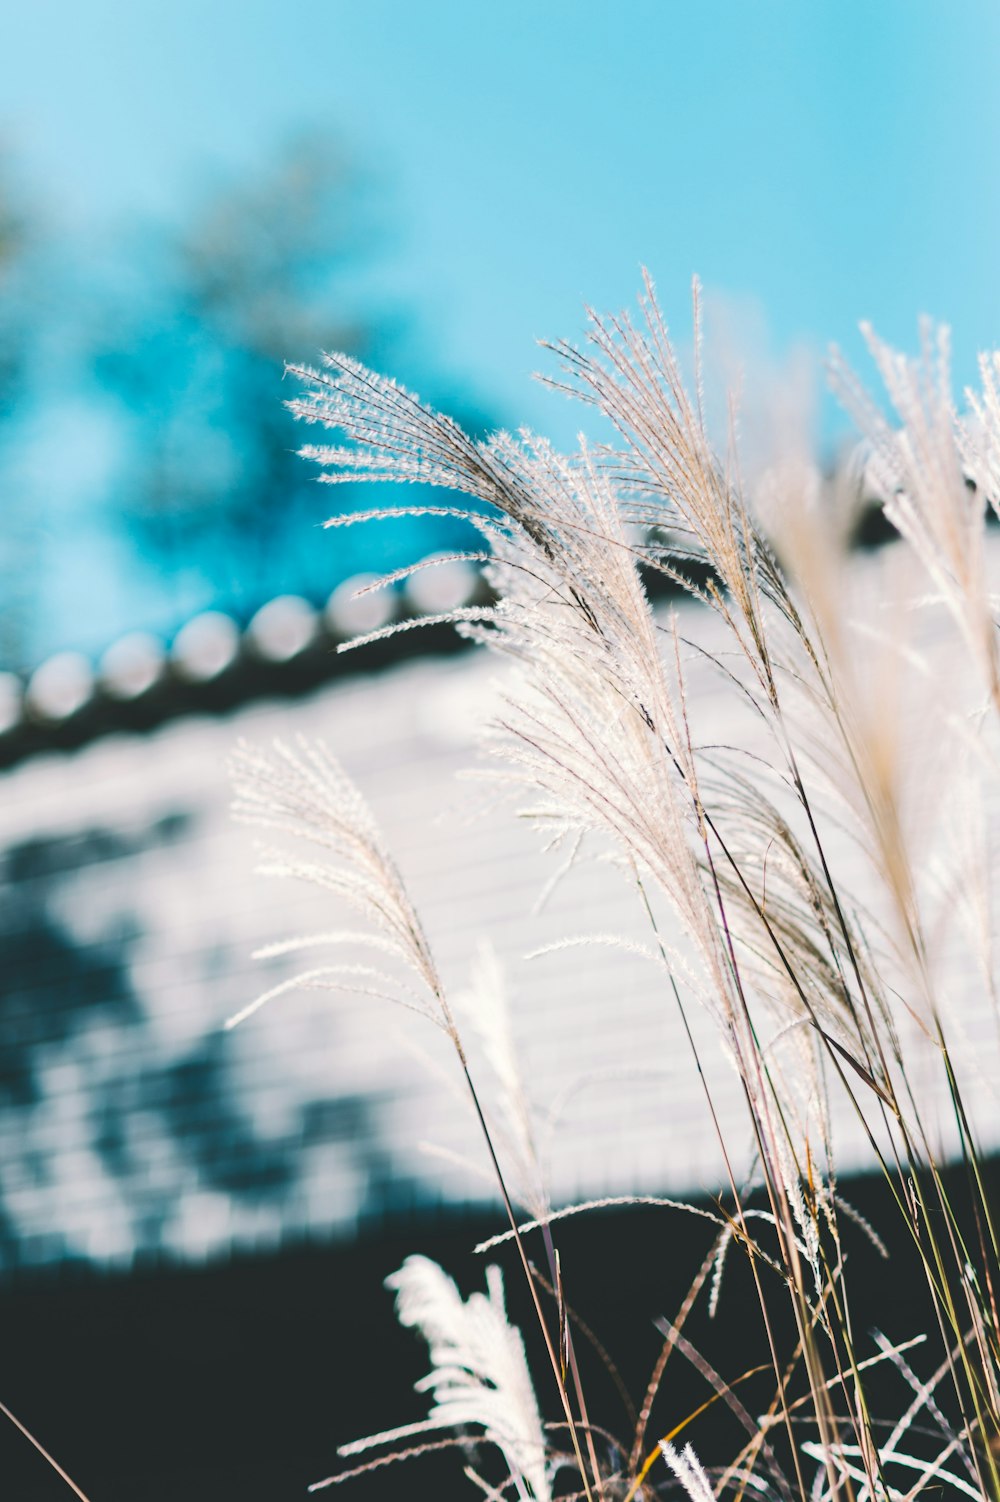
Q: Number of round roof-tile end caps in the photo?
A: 7